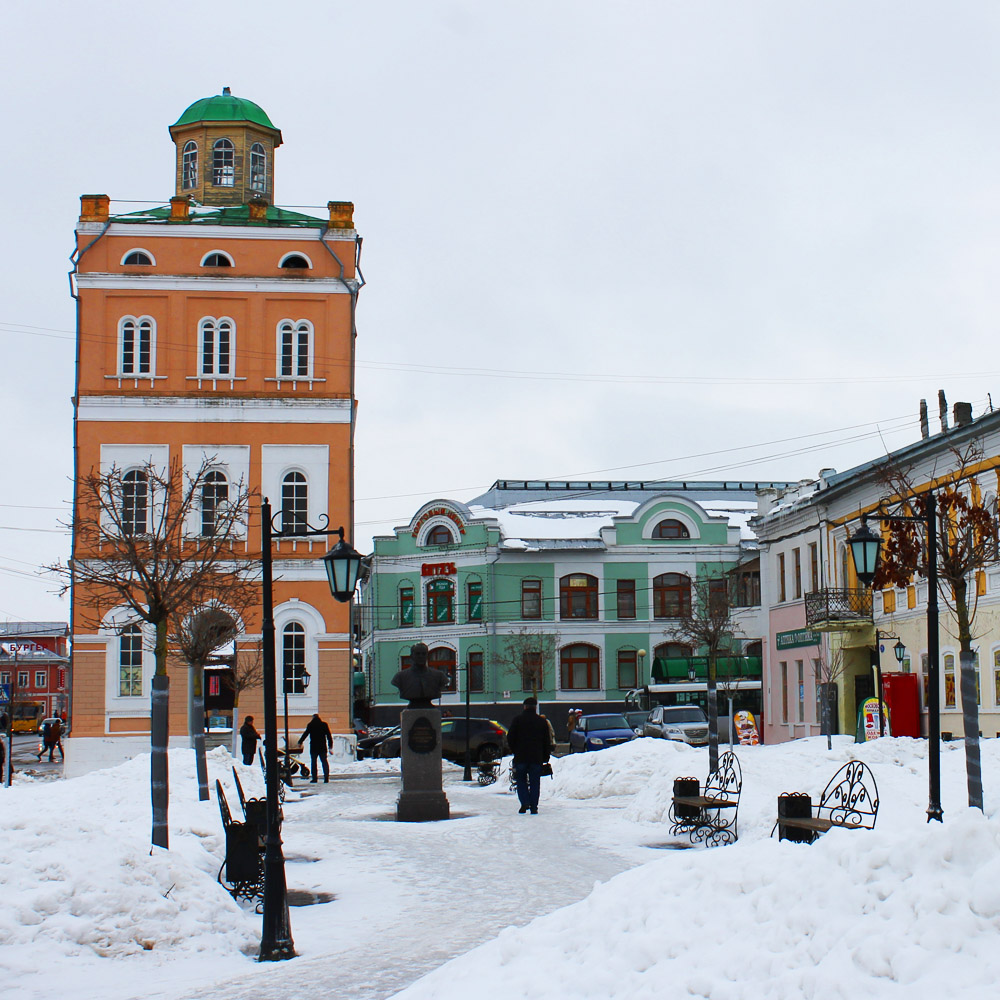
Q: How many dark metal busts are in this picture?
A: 1